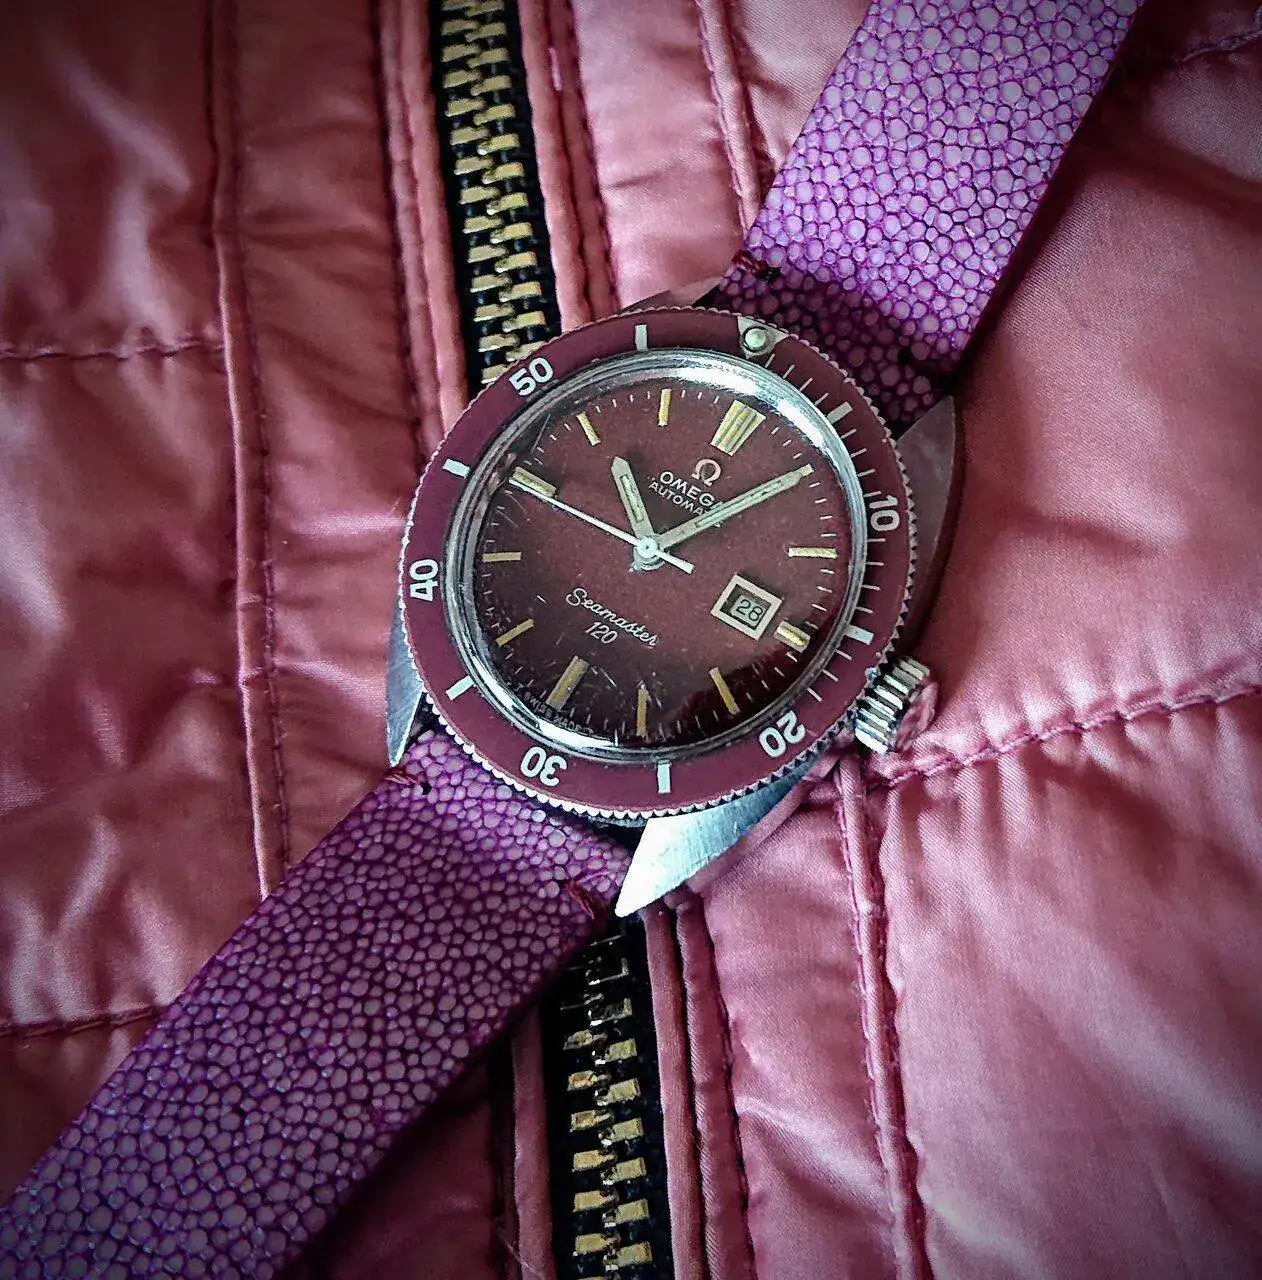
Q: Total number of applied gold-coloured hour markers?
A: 12